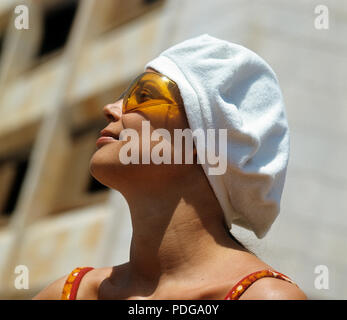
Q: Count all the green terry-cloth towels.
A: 0